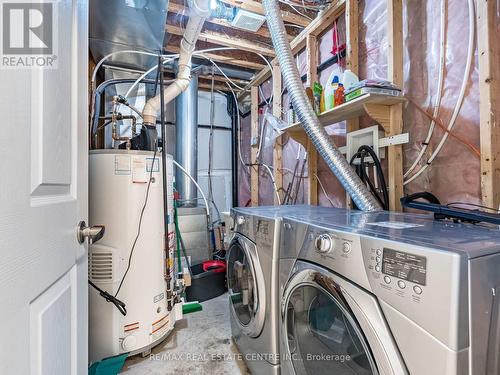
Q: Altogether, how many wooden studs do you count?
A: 6